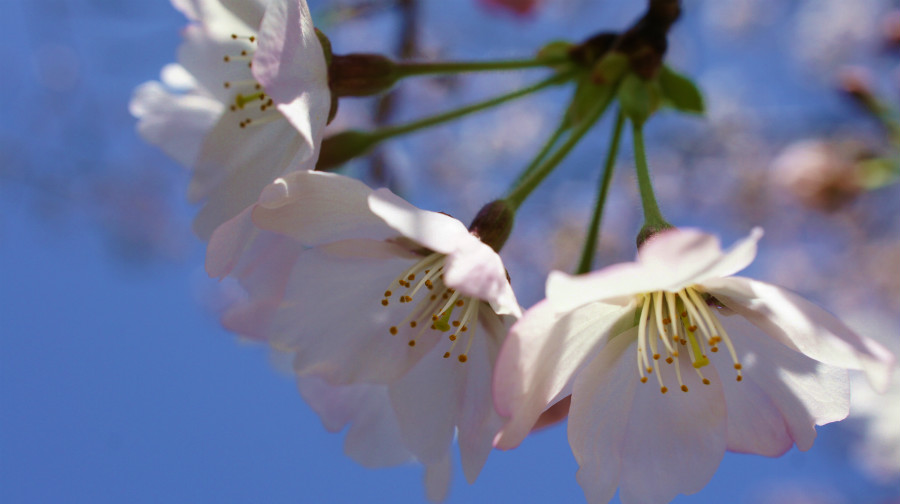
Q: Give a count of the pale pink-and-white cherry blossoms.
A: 3